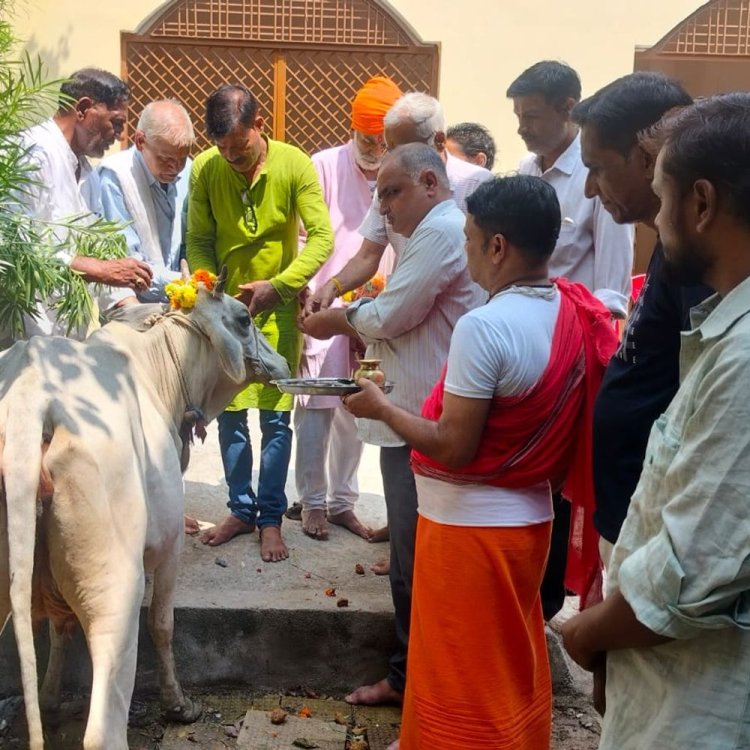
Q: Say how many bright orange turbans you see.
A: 1